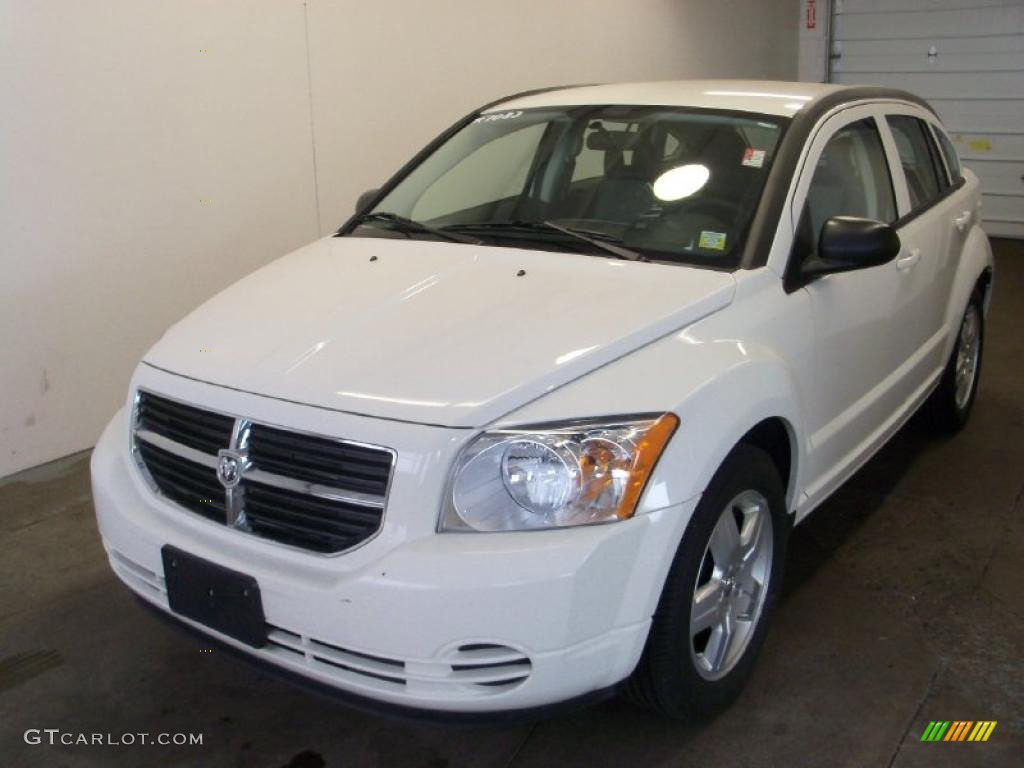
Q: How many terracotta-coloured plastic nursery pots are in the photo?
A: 0